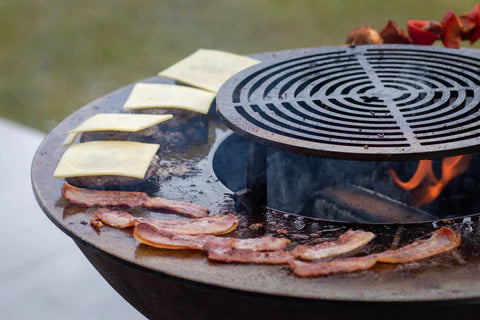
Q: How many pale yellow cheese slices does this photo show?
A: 4